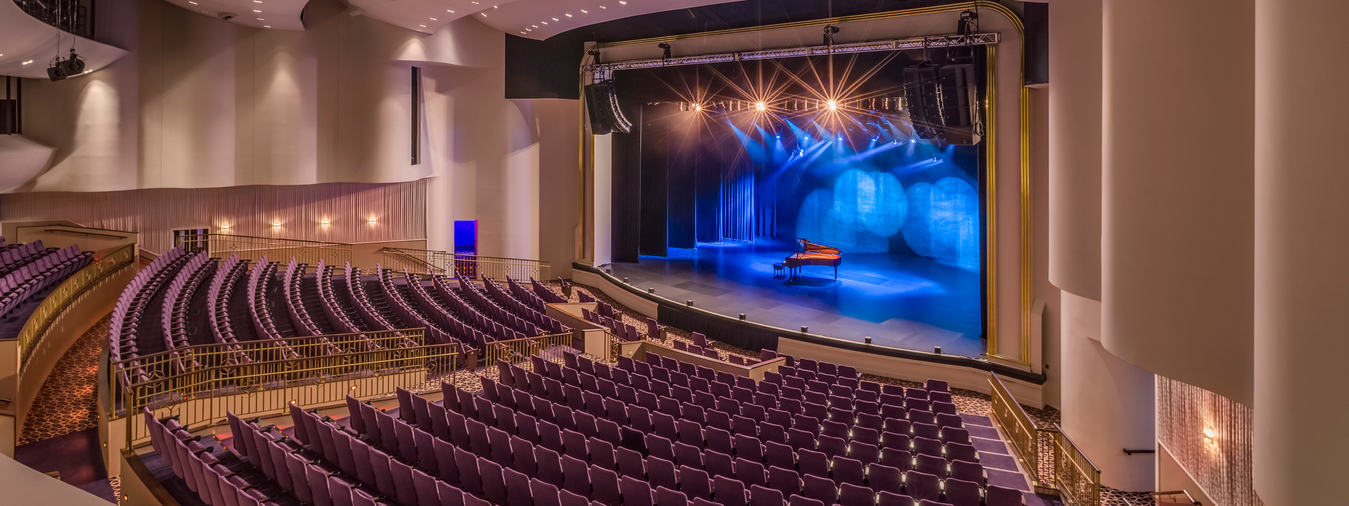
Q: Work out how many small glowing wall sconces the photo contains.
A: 5